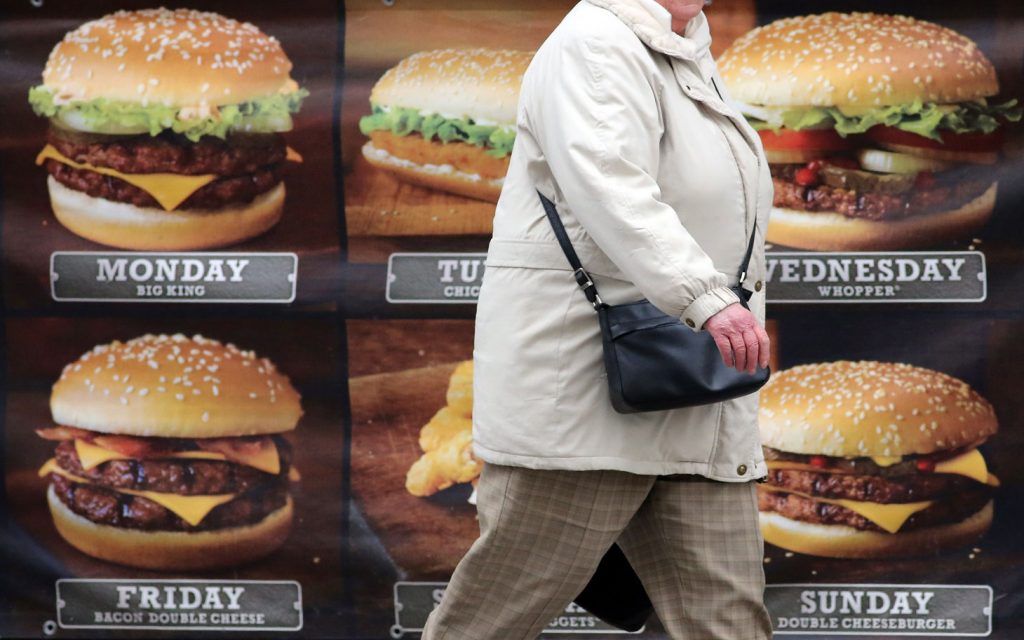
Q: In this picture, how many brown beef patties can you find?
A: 7